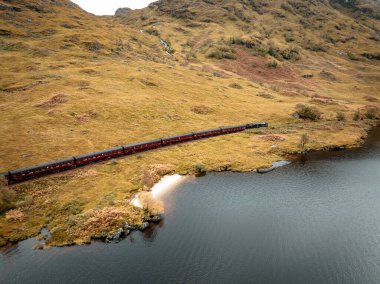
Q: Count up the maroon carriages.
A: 6